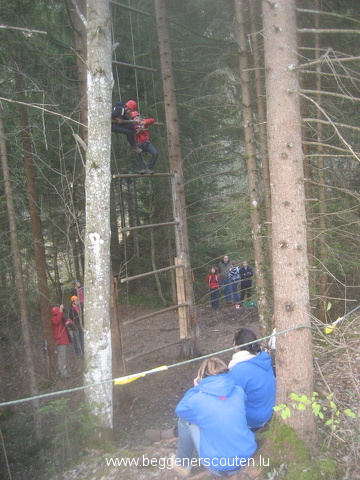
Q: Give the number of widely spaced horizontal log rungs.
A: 8